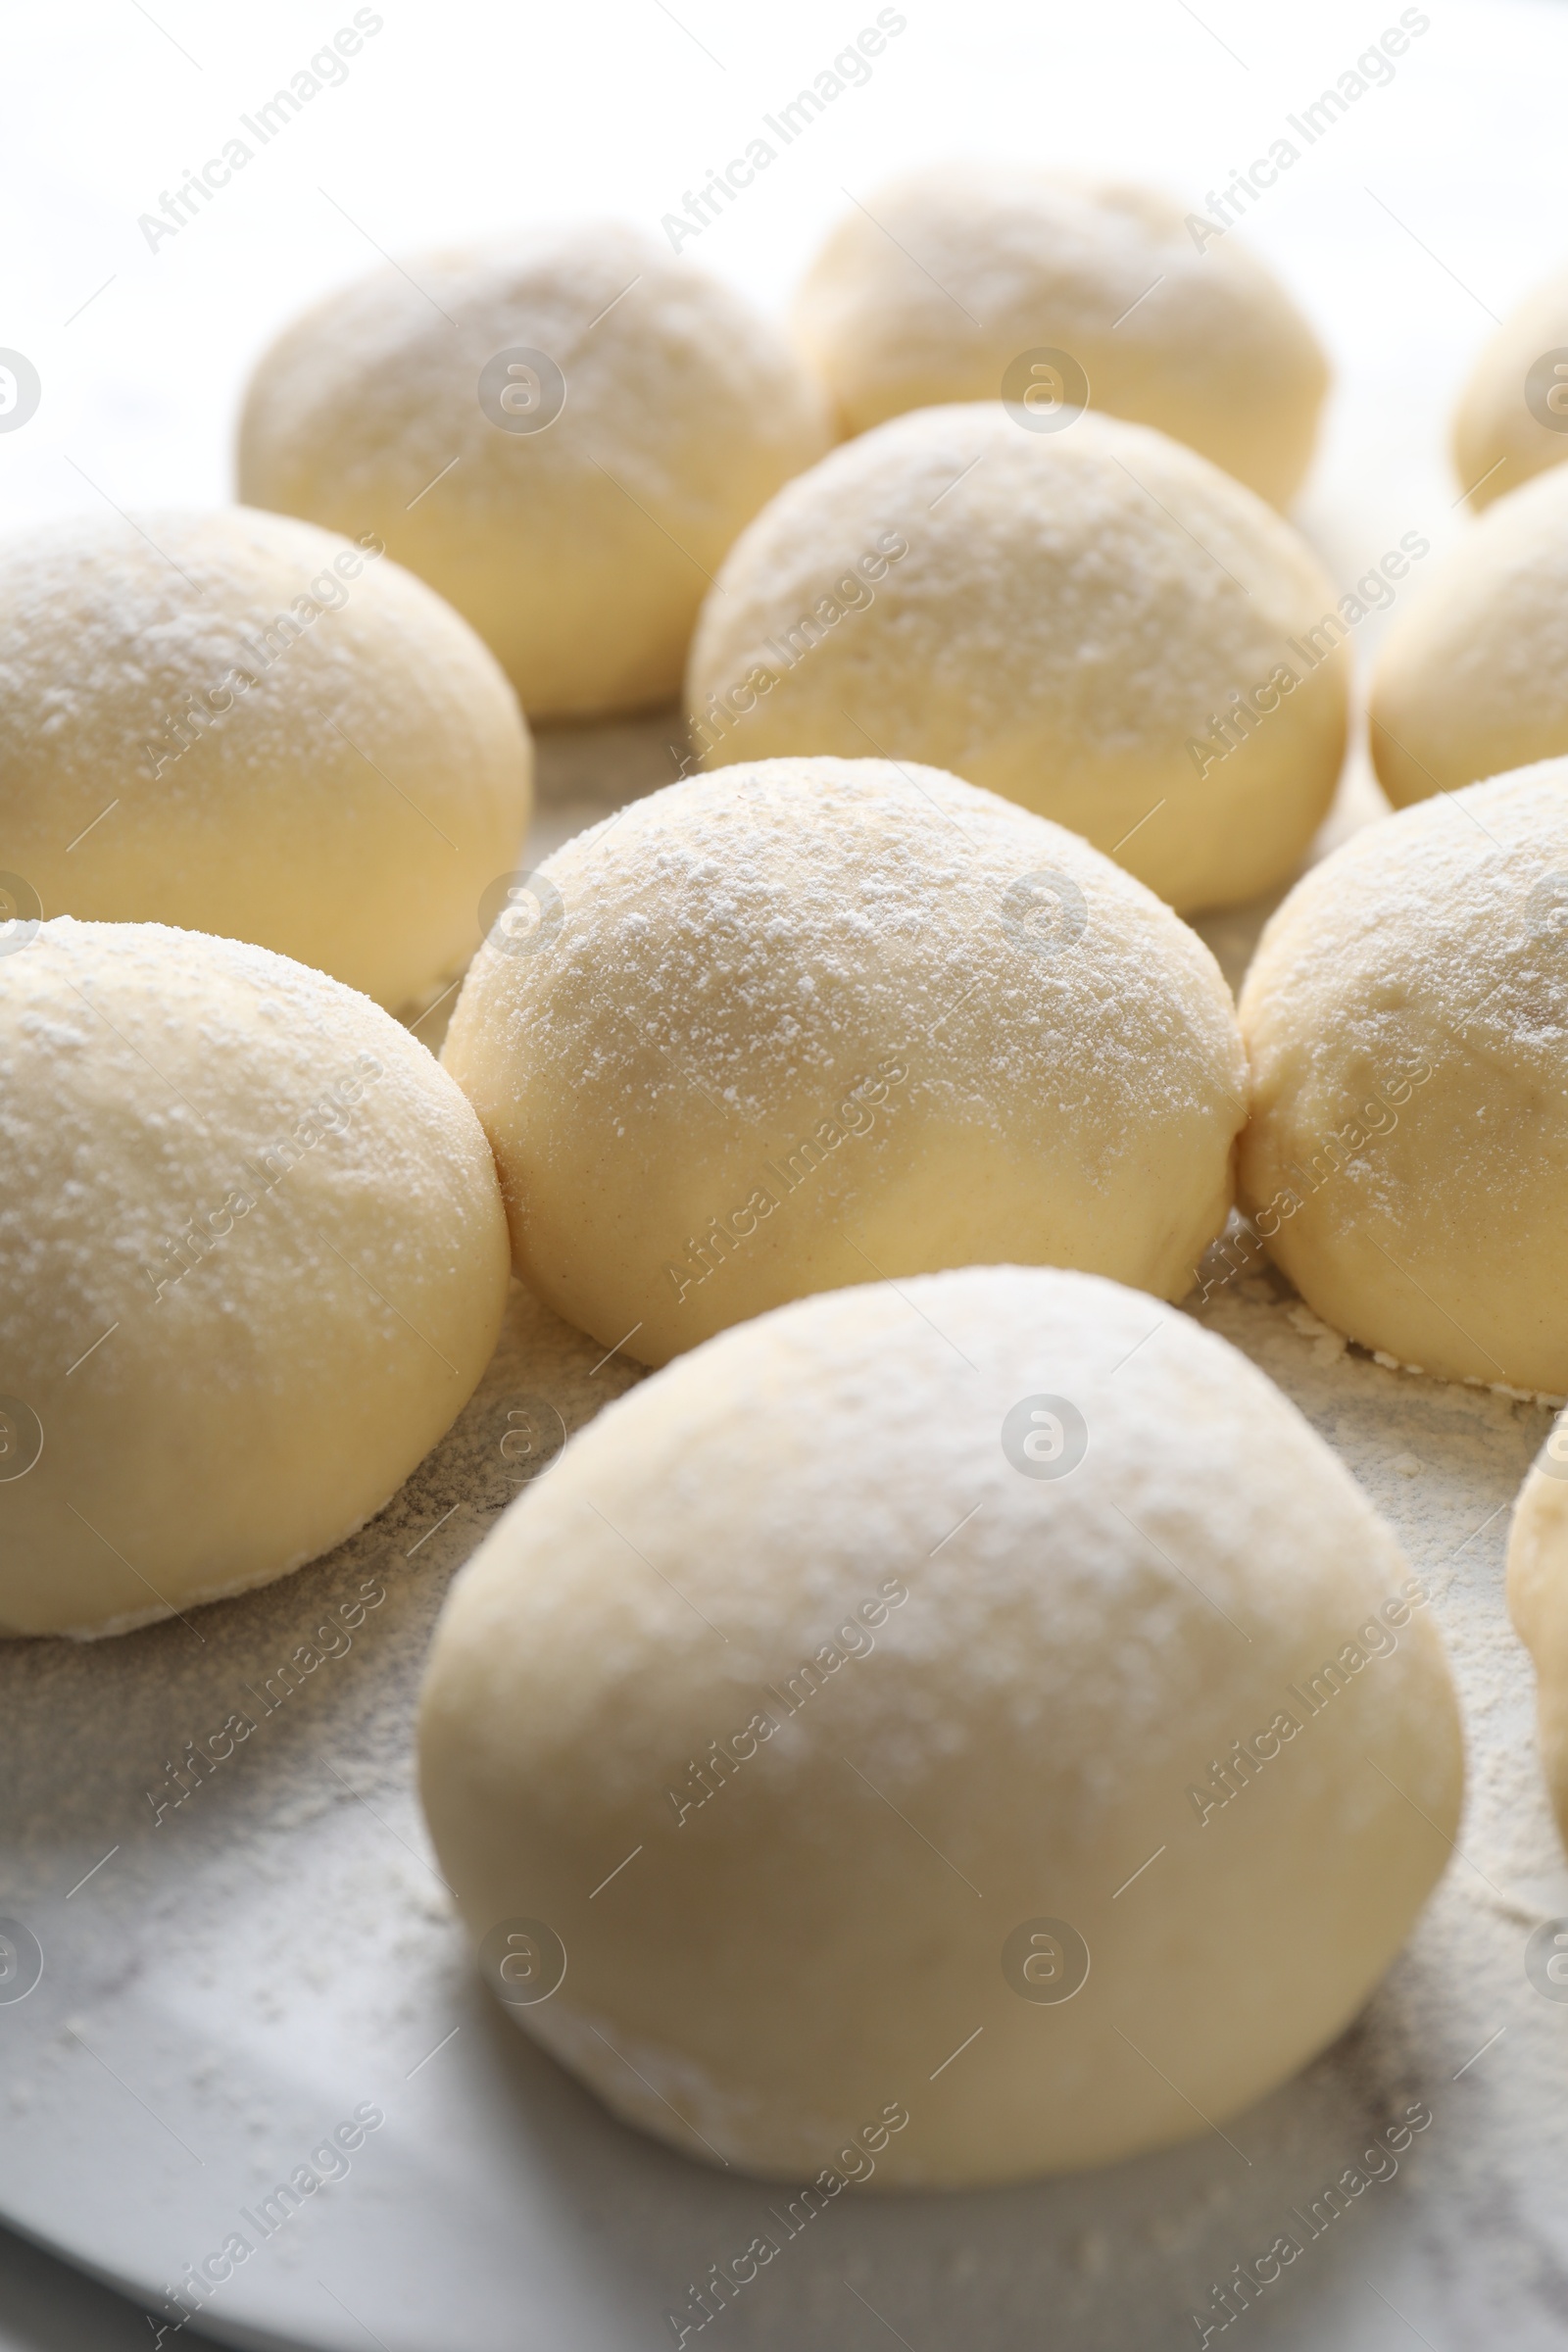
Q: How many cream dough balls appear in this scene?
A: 11